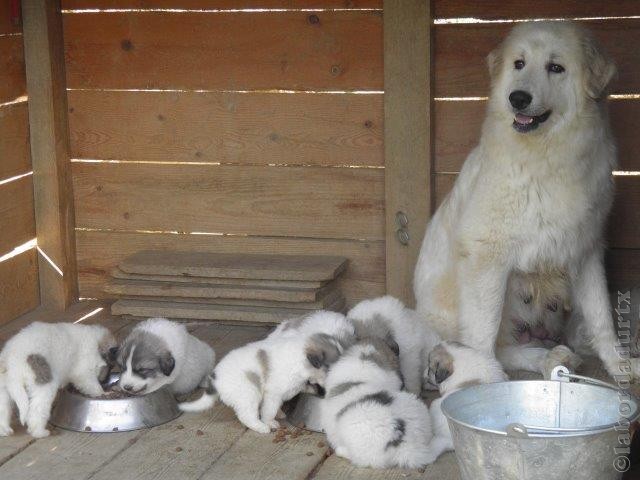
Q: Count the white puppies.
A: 7